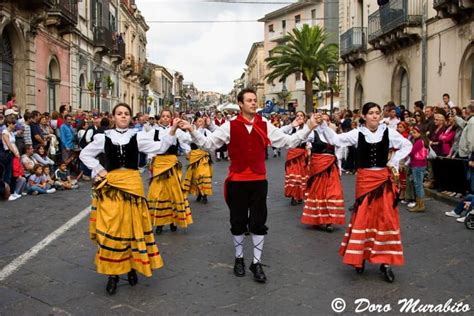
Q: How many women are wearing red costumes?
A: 3